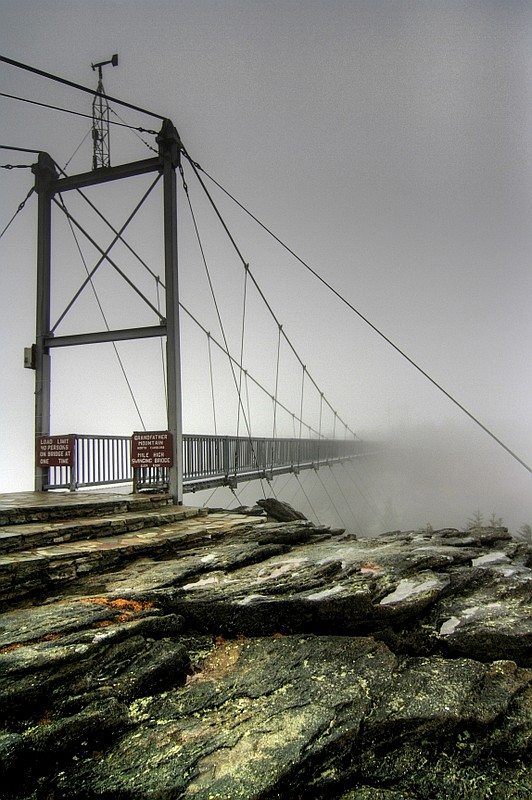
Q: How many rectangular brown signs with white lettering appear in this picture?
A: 2